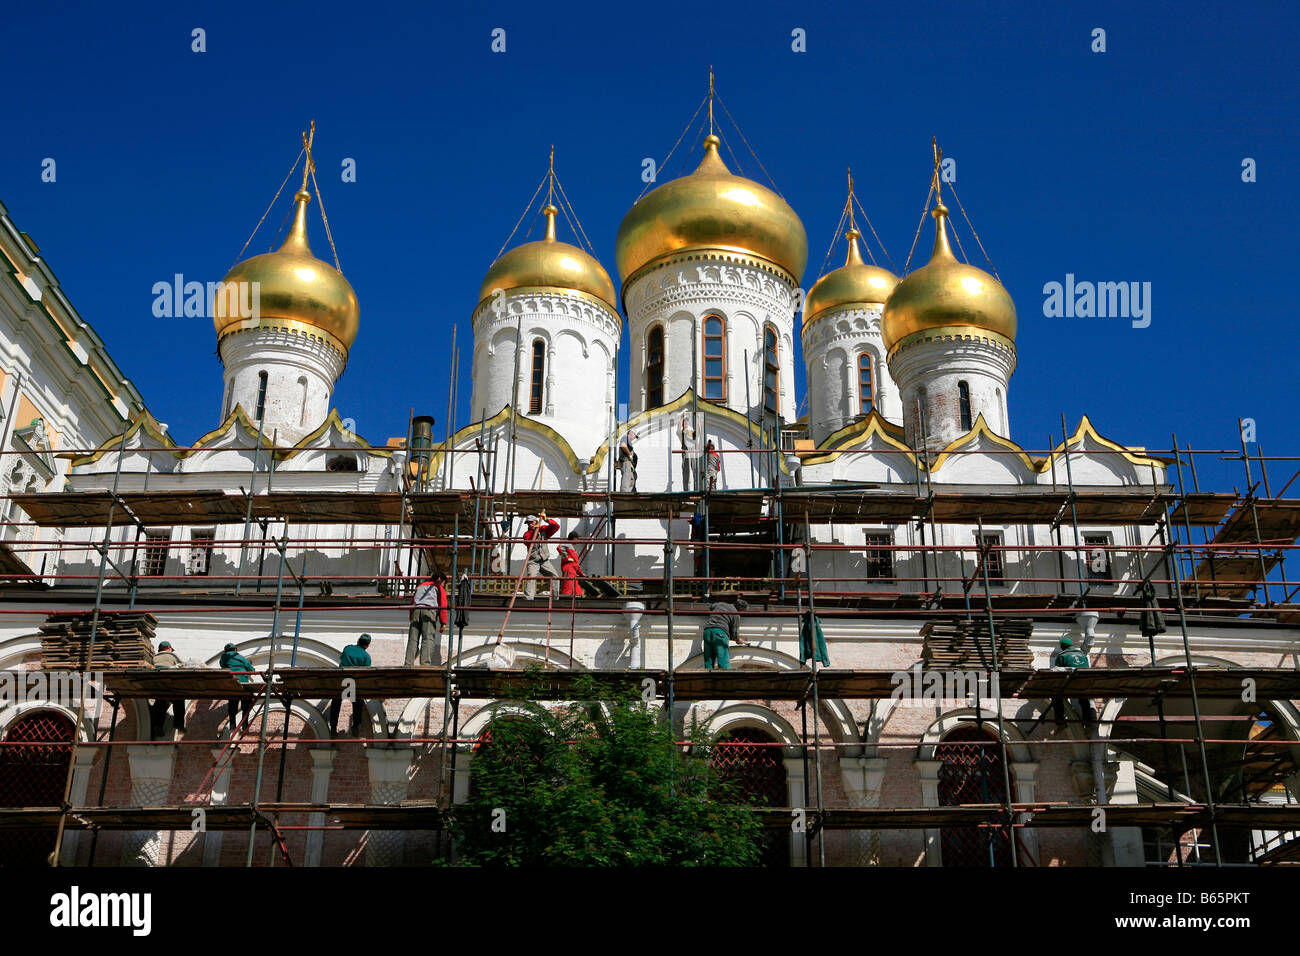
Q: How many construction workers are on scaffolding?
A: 11